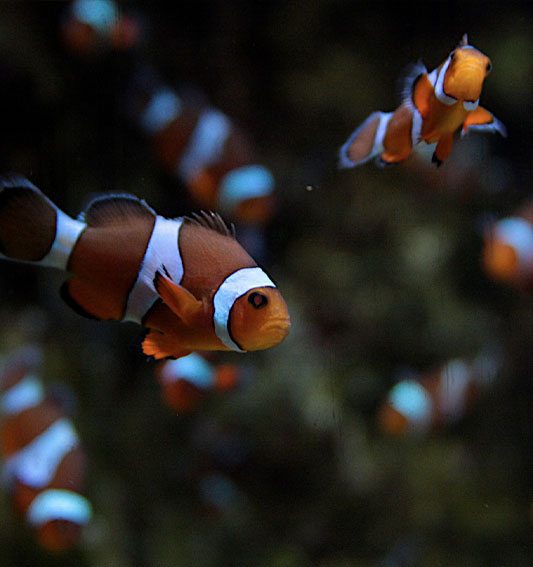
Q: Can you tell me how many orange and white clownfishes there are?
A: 8